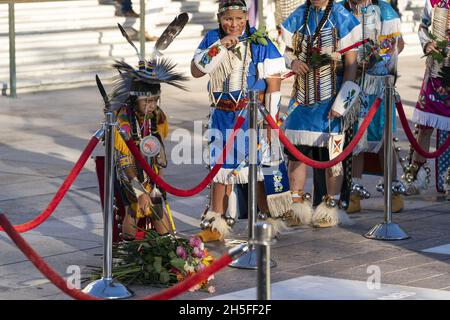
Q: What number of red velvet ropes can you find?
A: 5